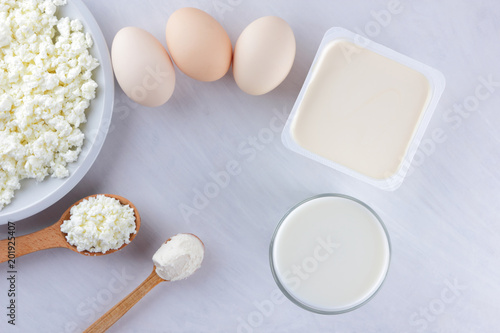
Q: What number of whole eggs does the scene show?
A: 3